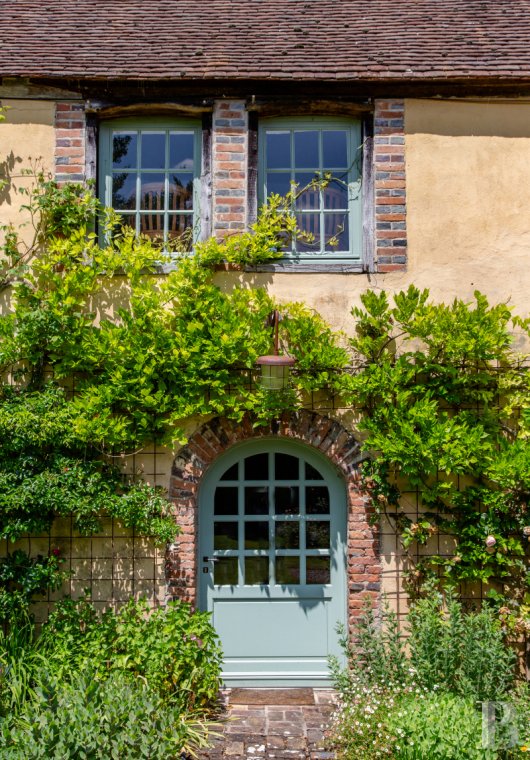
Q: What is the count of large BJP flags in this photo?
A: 0